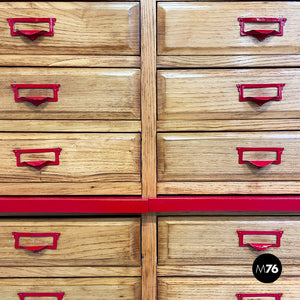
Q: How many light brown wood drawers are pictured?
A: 10